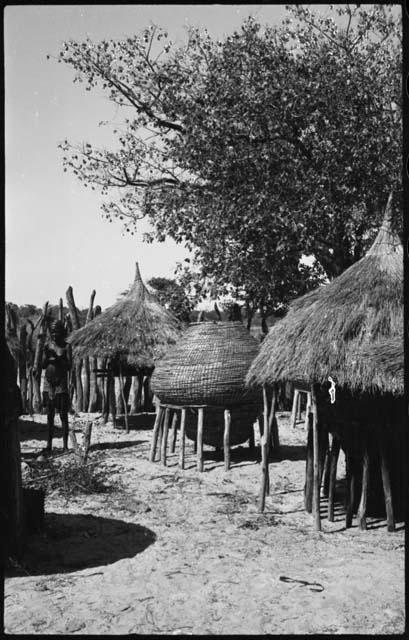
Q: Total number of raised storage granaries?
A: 3